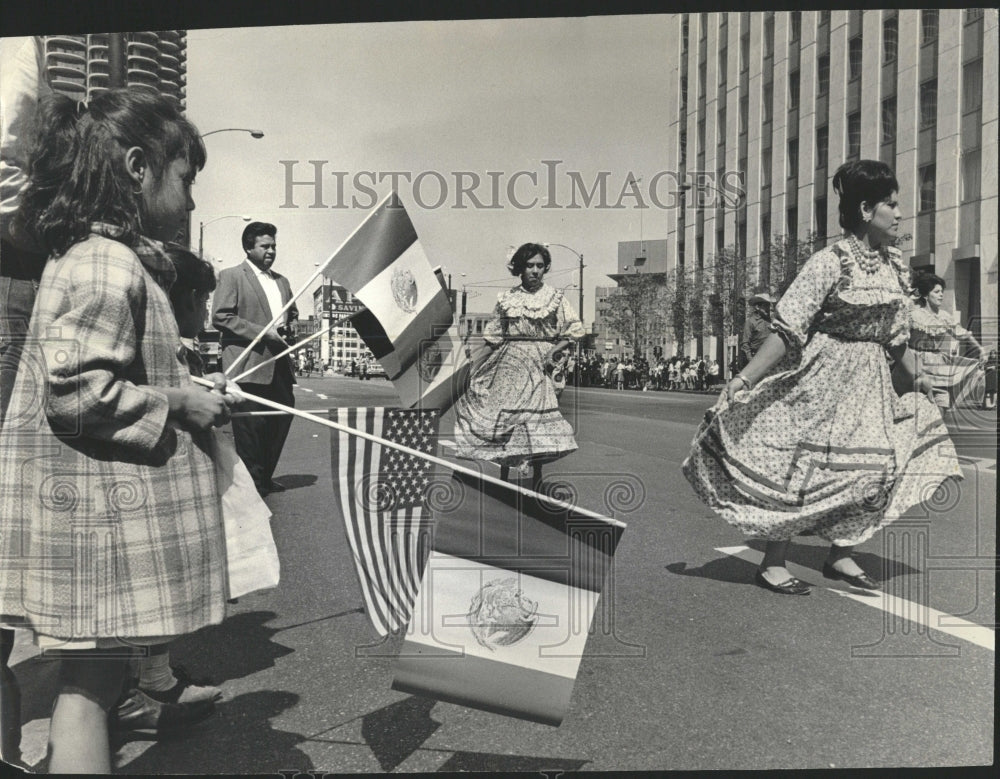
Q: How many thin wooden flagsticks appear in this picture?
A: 4